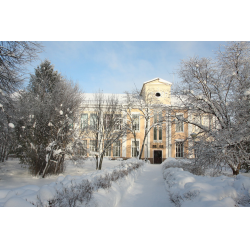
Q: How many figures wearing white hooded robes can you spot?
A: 0